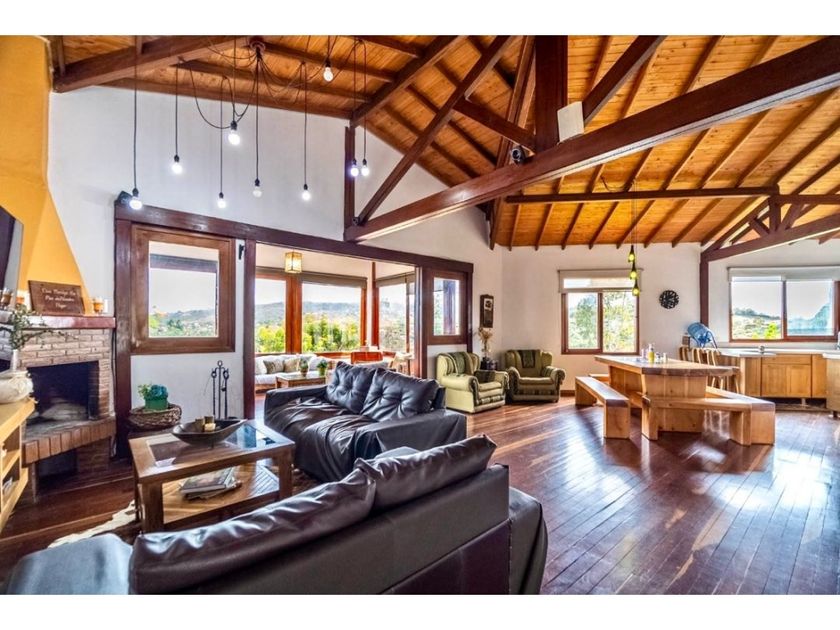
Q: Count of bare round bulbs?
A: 9